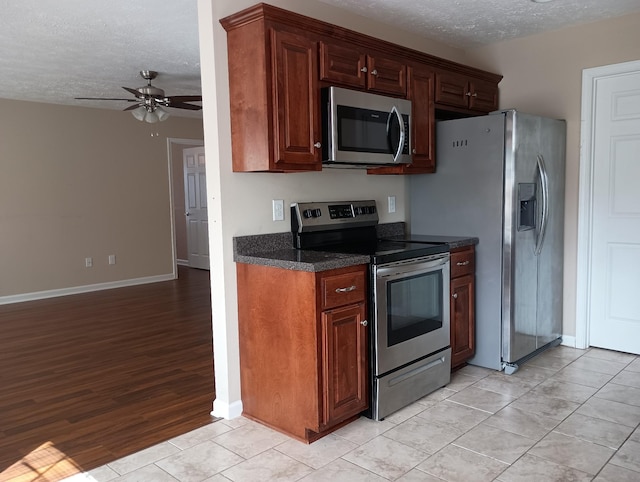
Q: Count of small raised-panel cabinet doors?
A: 4